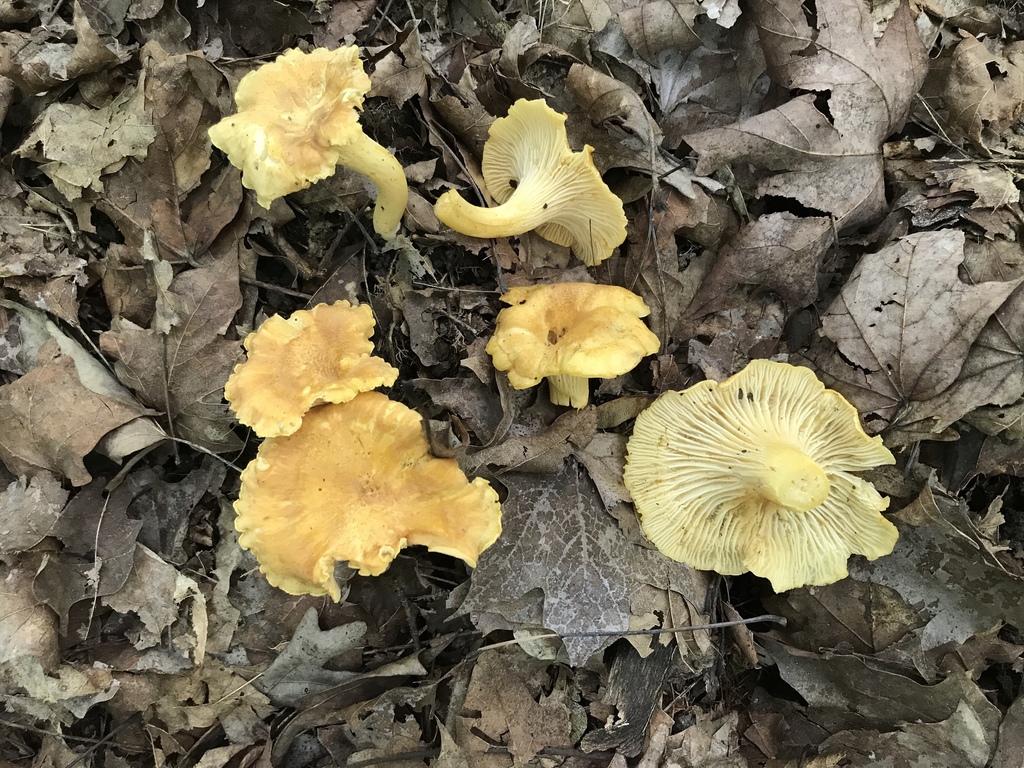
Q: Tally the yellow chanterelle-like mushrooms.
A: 6